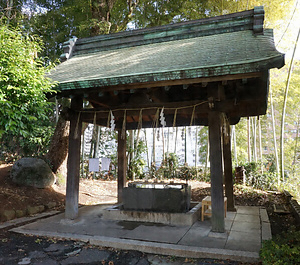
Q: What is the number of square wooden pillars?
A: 4